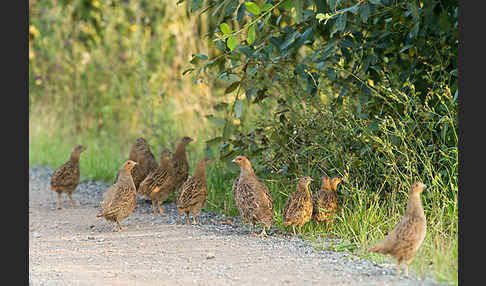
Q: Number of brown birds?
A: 11